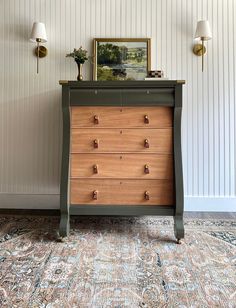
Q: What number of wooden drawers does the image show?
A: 4